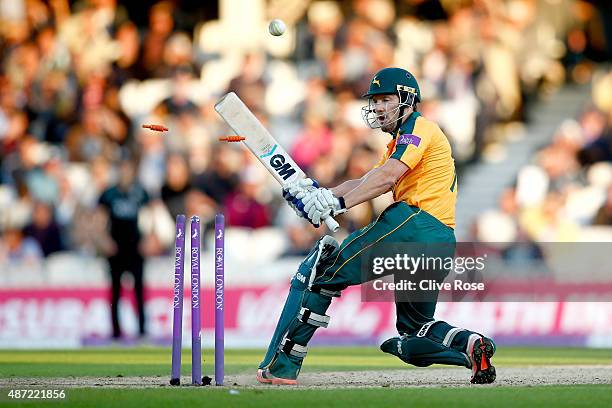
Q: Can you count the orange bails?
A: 2